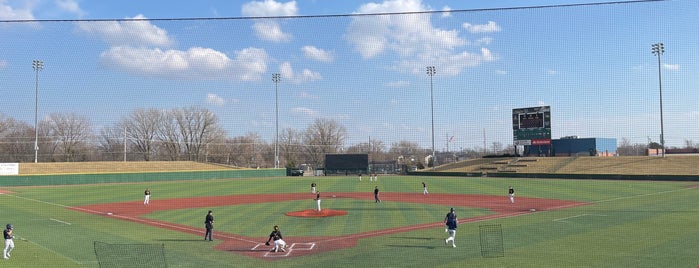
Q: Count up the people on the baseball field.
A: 13